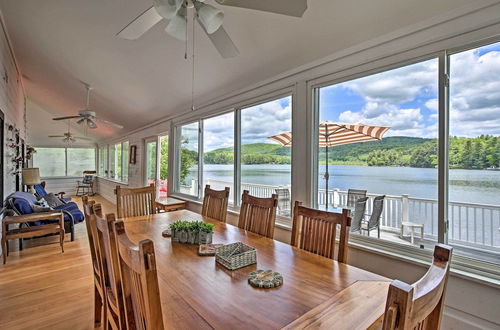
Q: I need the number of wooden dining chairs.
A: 8